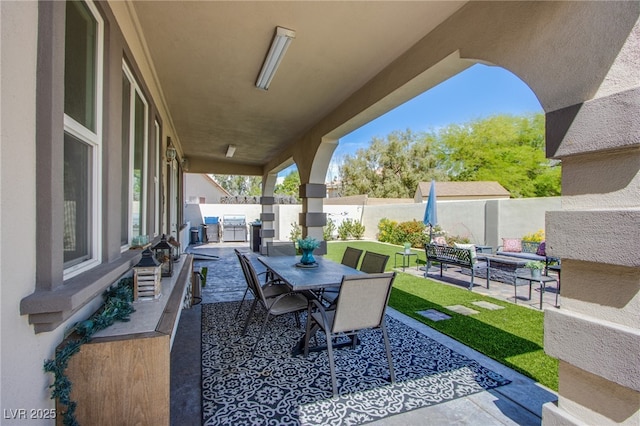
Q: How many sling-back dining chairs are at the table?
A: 6